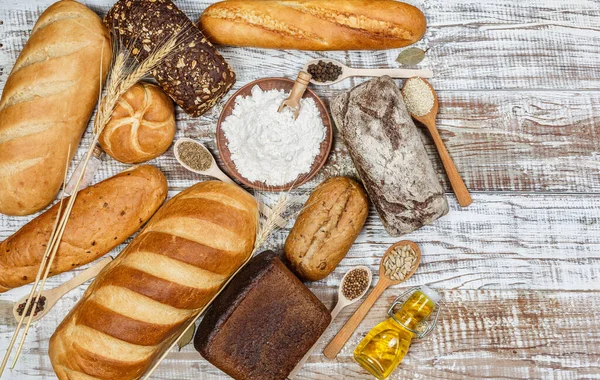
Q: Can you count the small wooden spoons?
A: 6